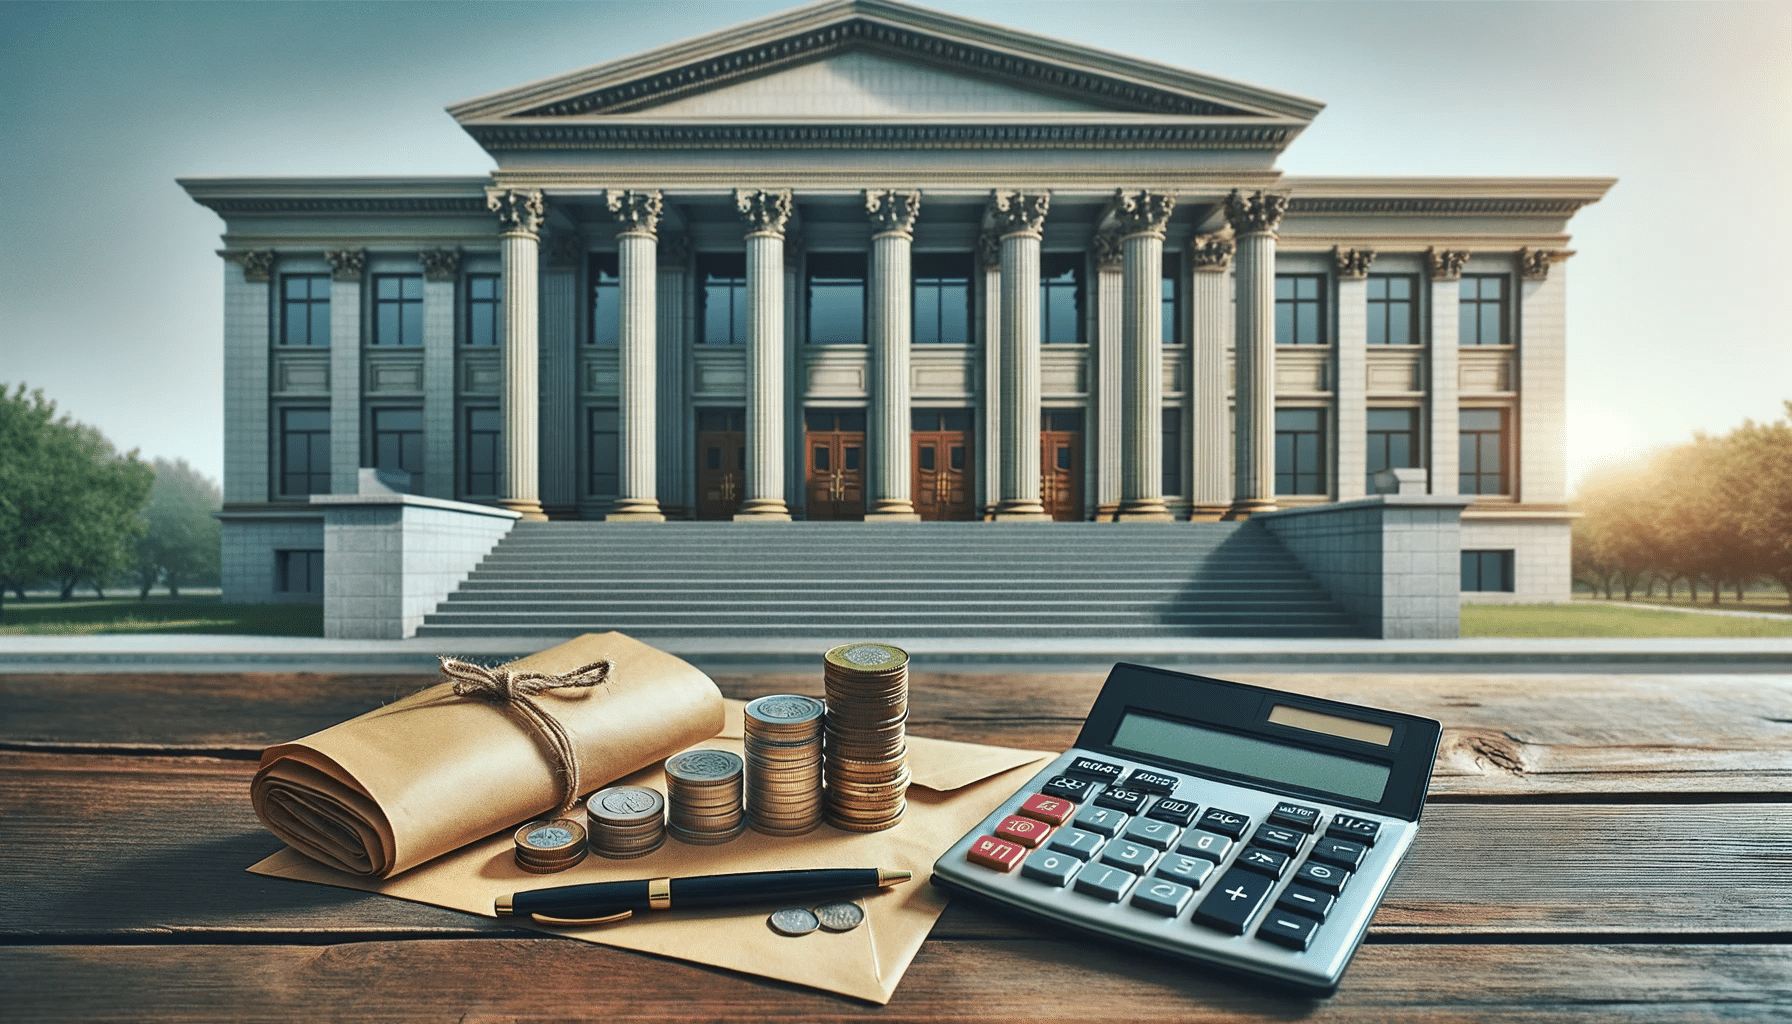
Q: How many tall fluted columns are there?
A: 7